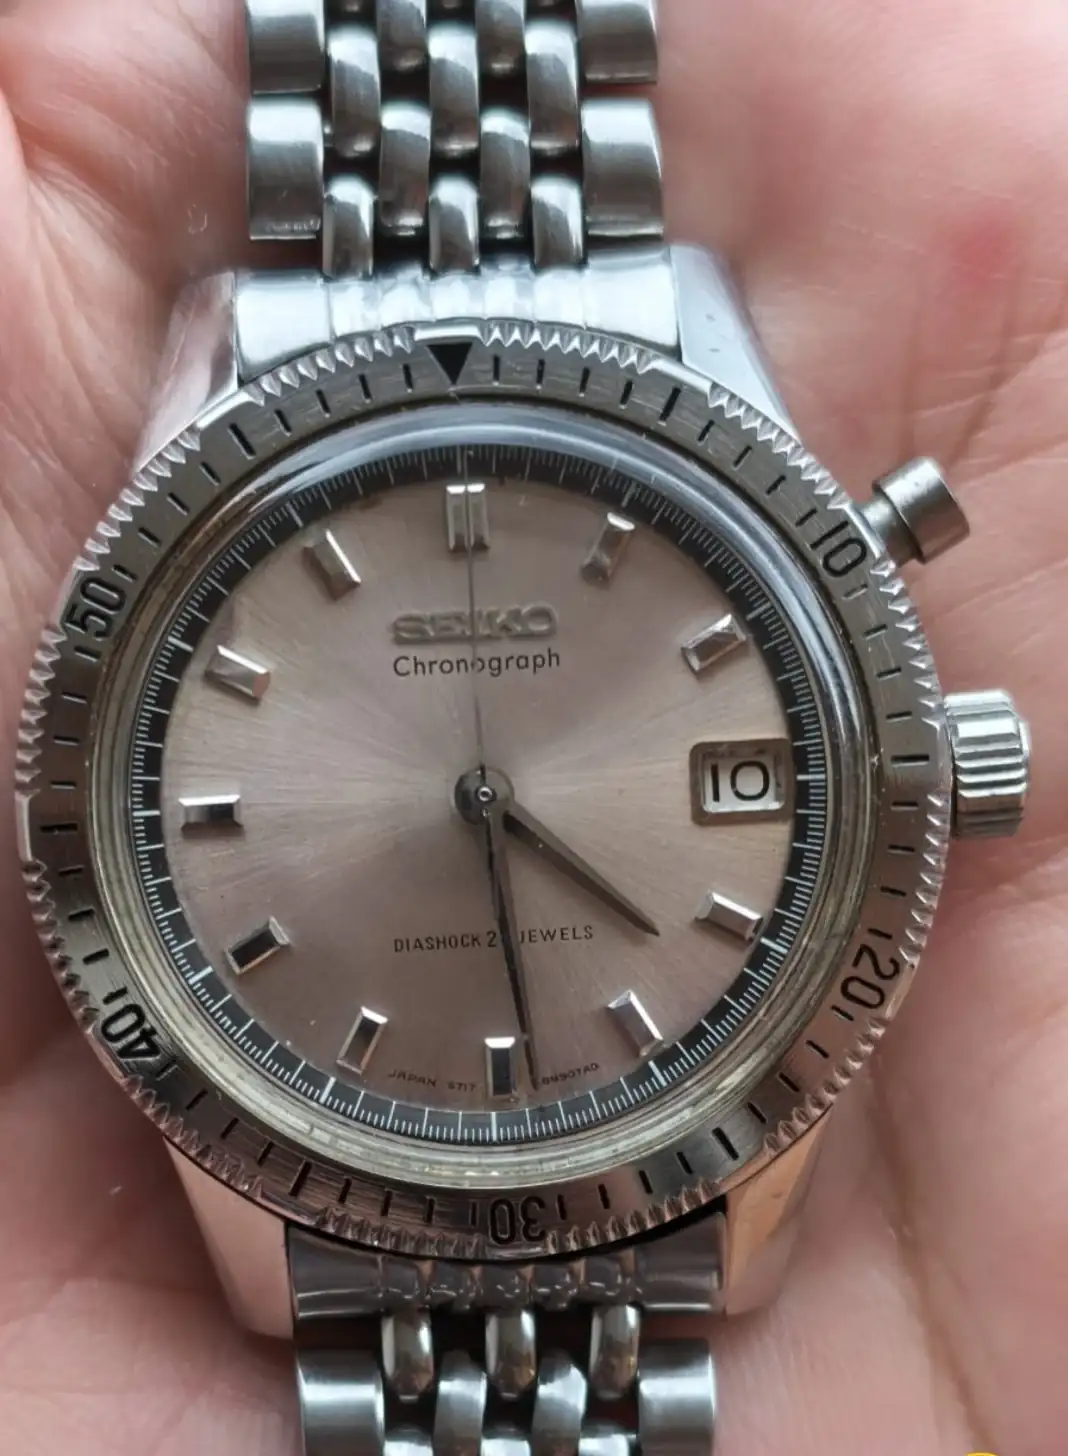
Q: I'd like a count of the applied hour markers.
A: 11